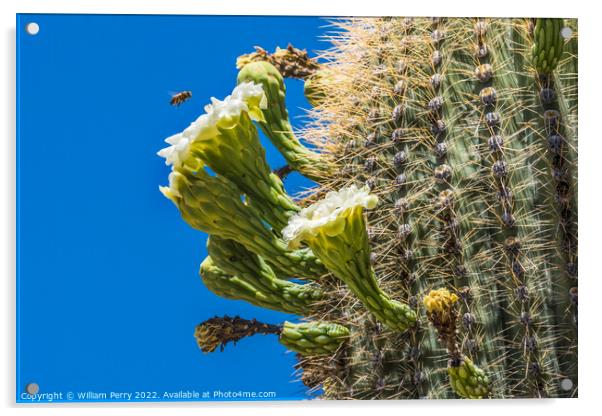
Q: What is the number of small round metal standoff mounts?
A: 4